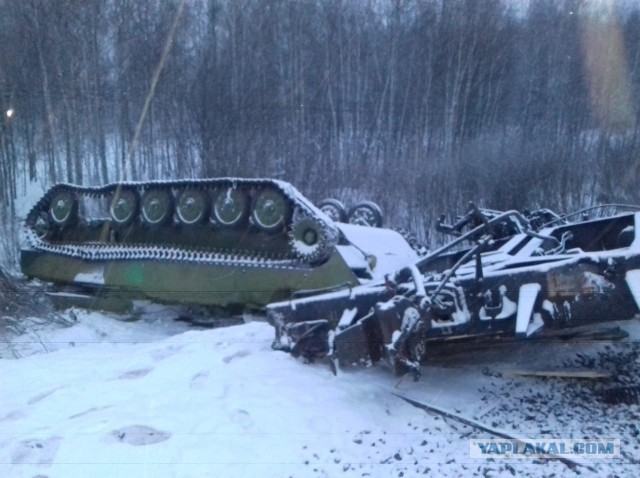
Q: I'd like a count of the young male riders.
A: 0